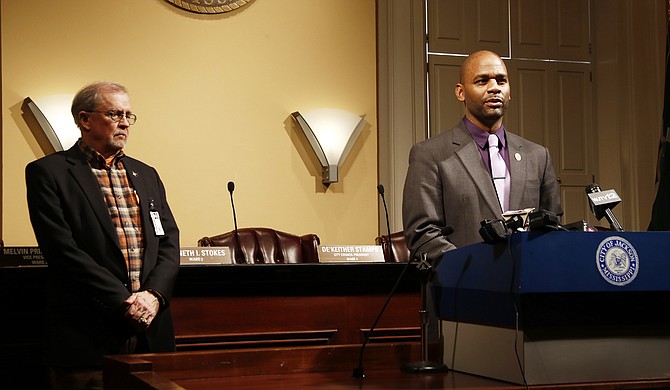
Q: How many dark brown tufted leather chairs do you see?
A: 2